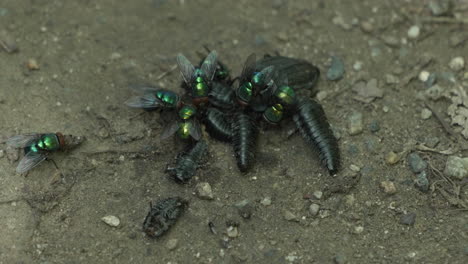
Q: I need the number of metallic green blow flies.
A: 7